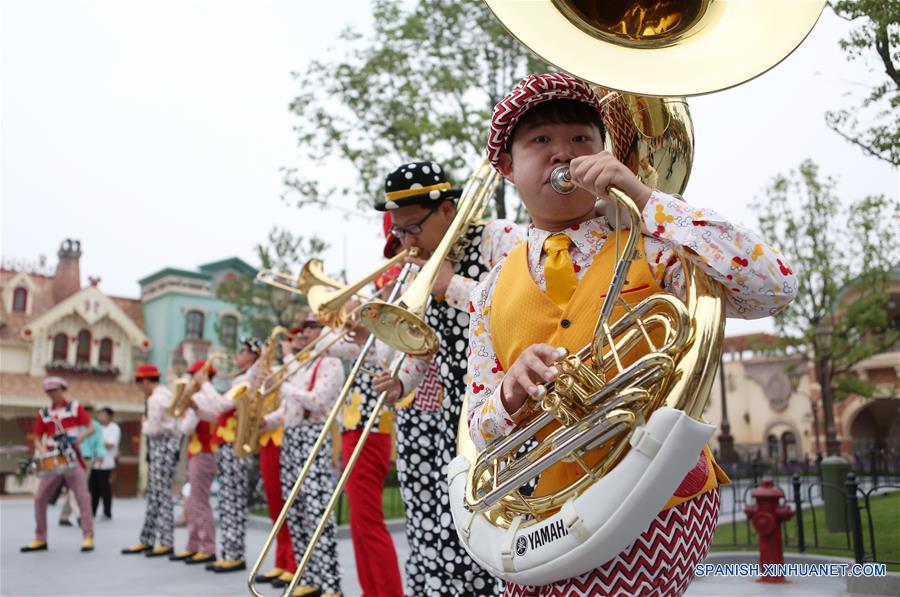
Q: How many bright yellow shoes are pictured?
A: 12